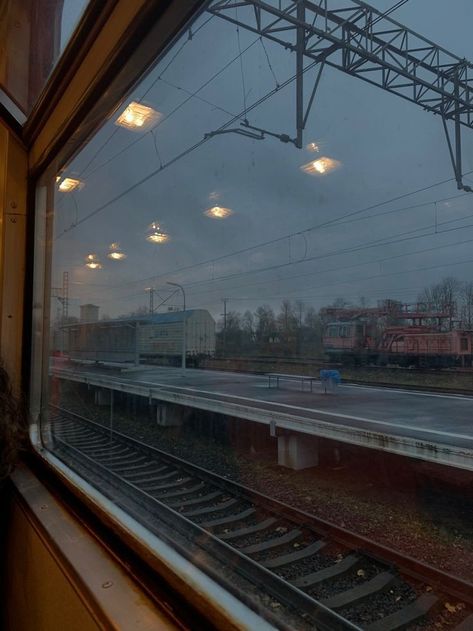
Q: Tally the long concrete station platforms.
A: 1